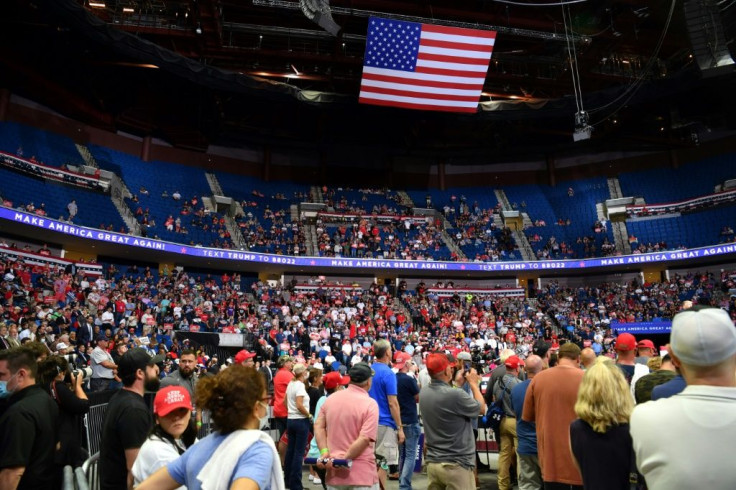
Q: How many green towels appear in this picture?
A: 0